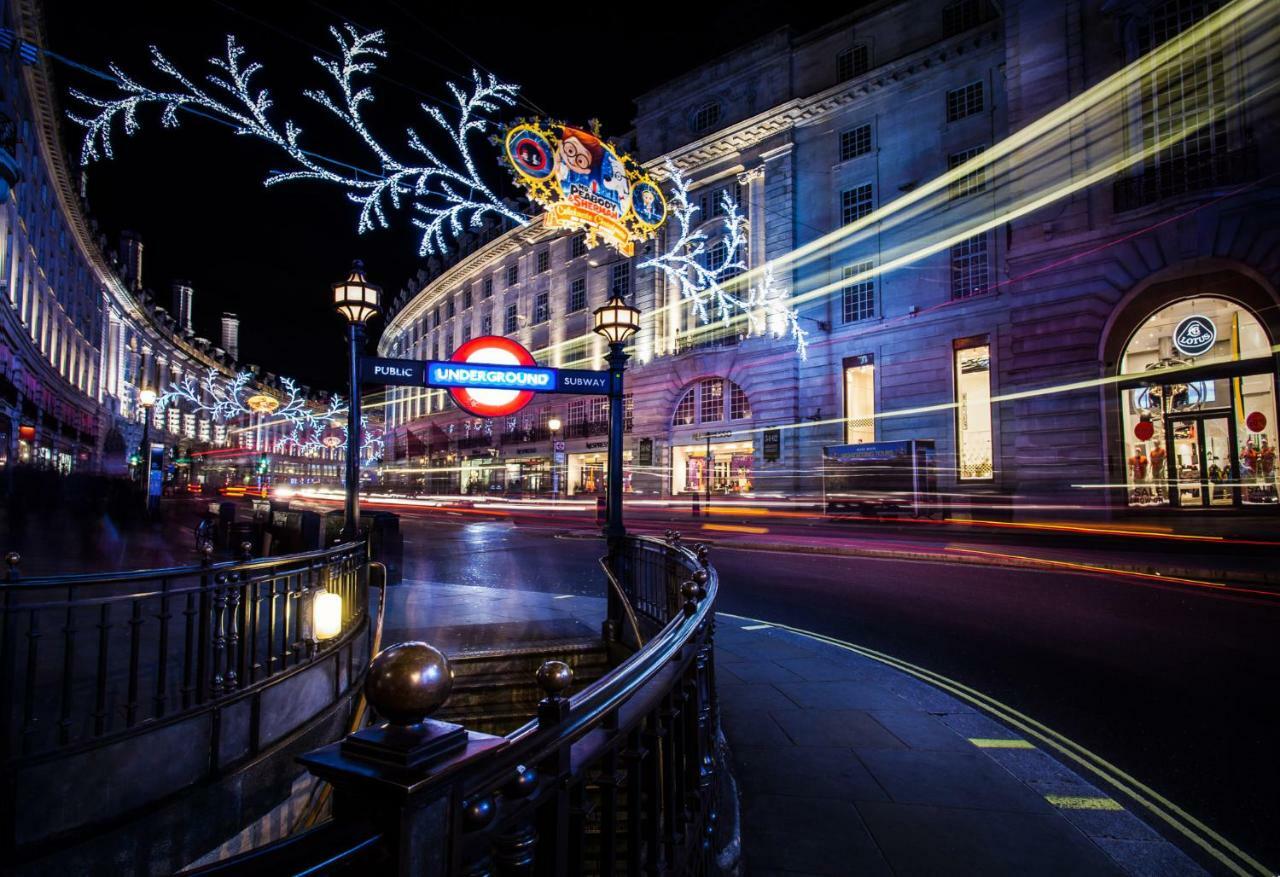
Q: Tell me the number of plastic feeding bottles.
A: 0